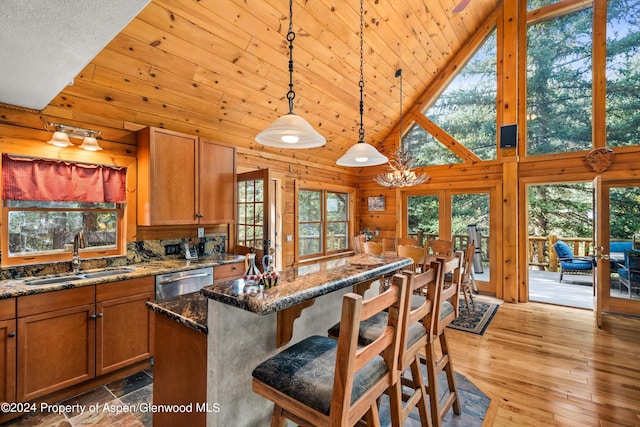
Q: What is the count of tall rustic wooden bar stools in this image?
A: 3